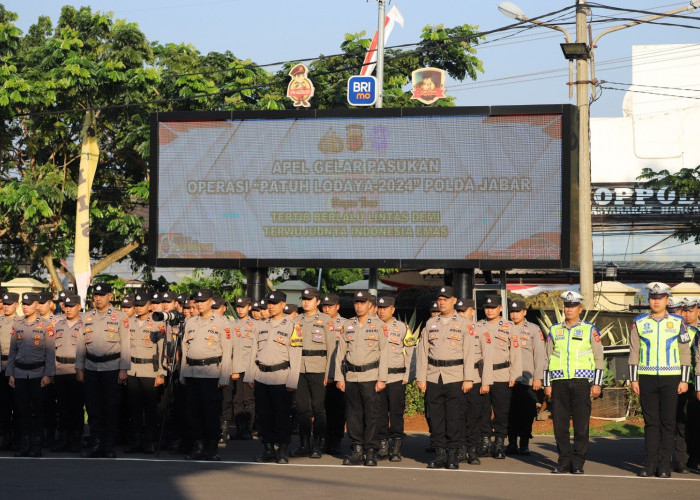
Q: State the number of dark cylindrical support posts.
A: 2